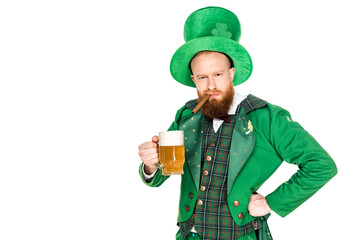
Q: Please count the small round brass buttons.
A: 9